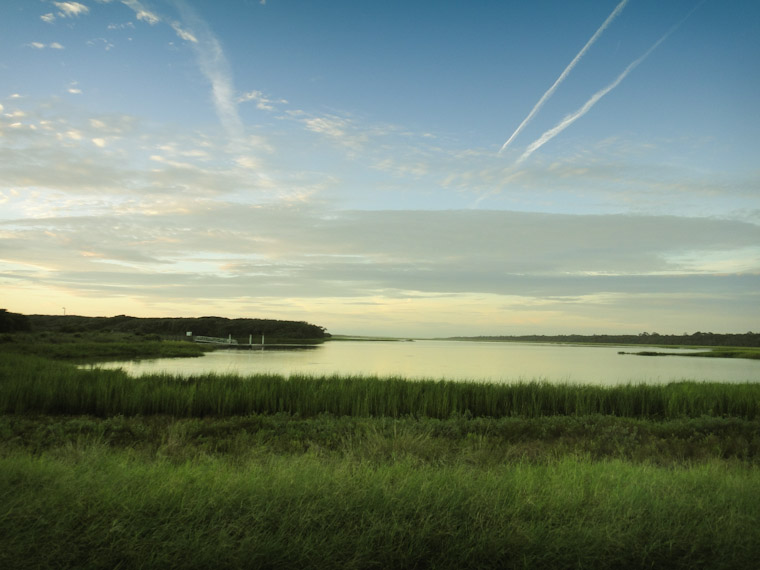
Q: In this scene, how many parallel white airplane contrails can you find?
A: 2